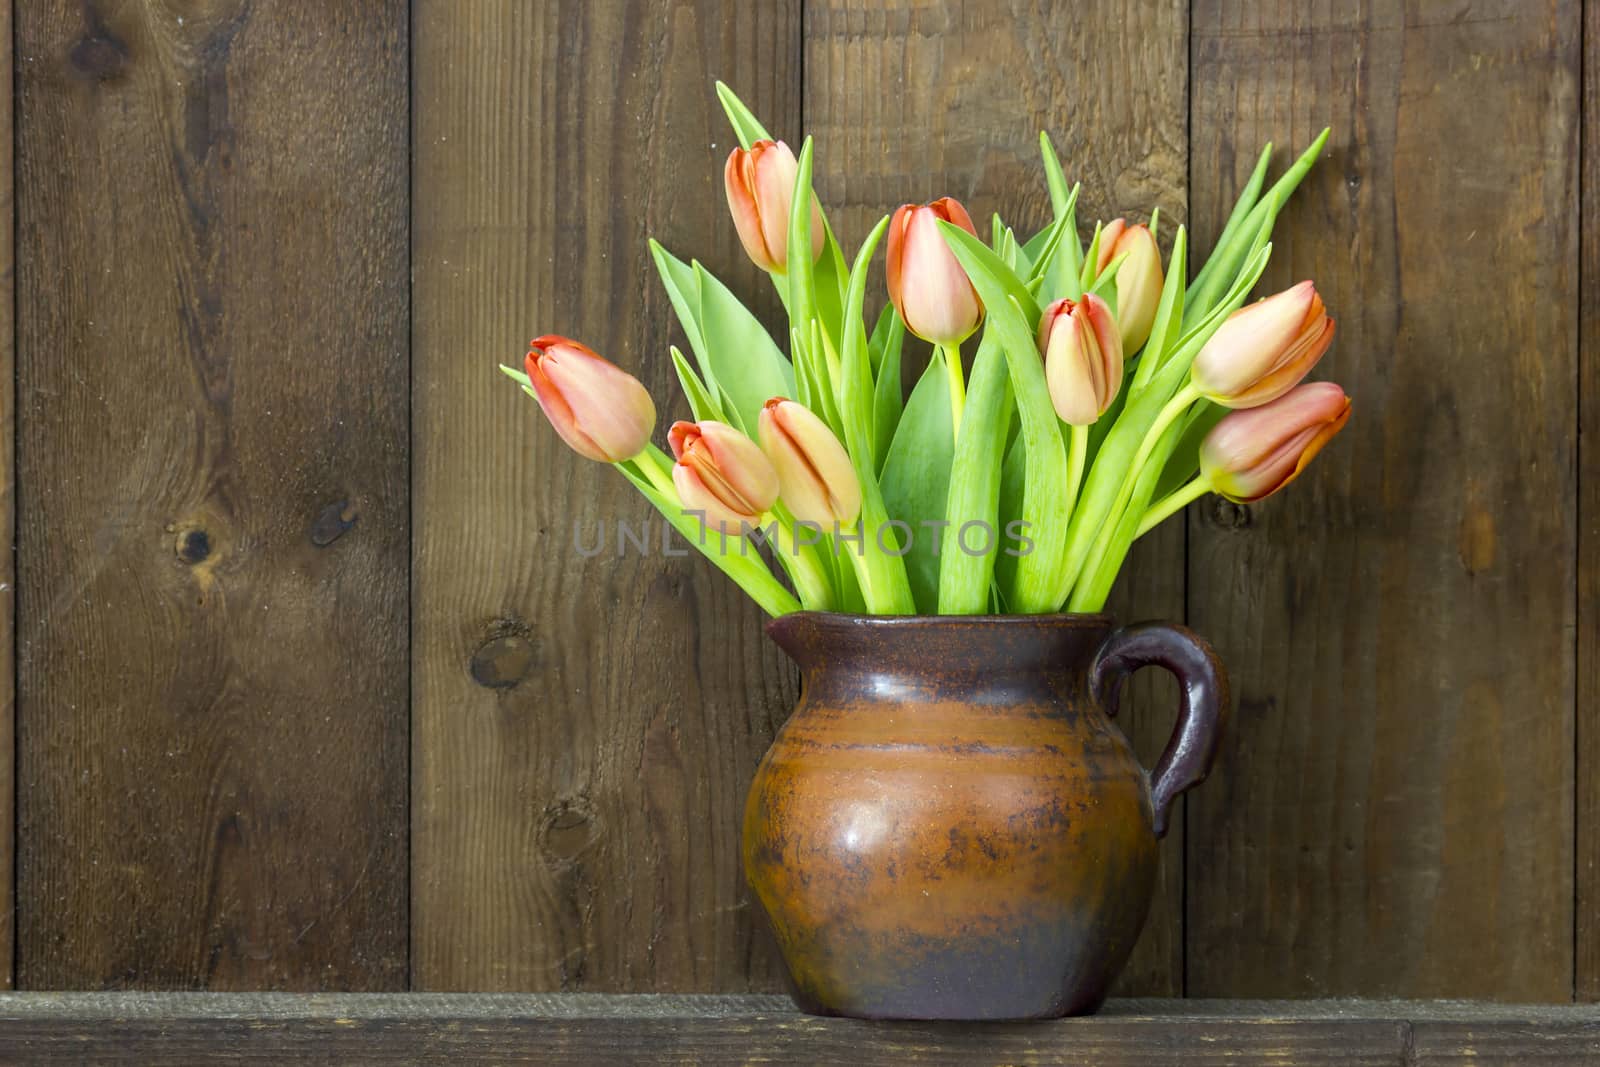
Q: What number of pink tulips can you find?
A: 9